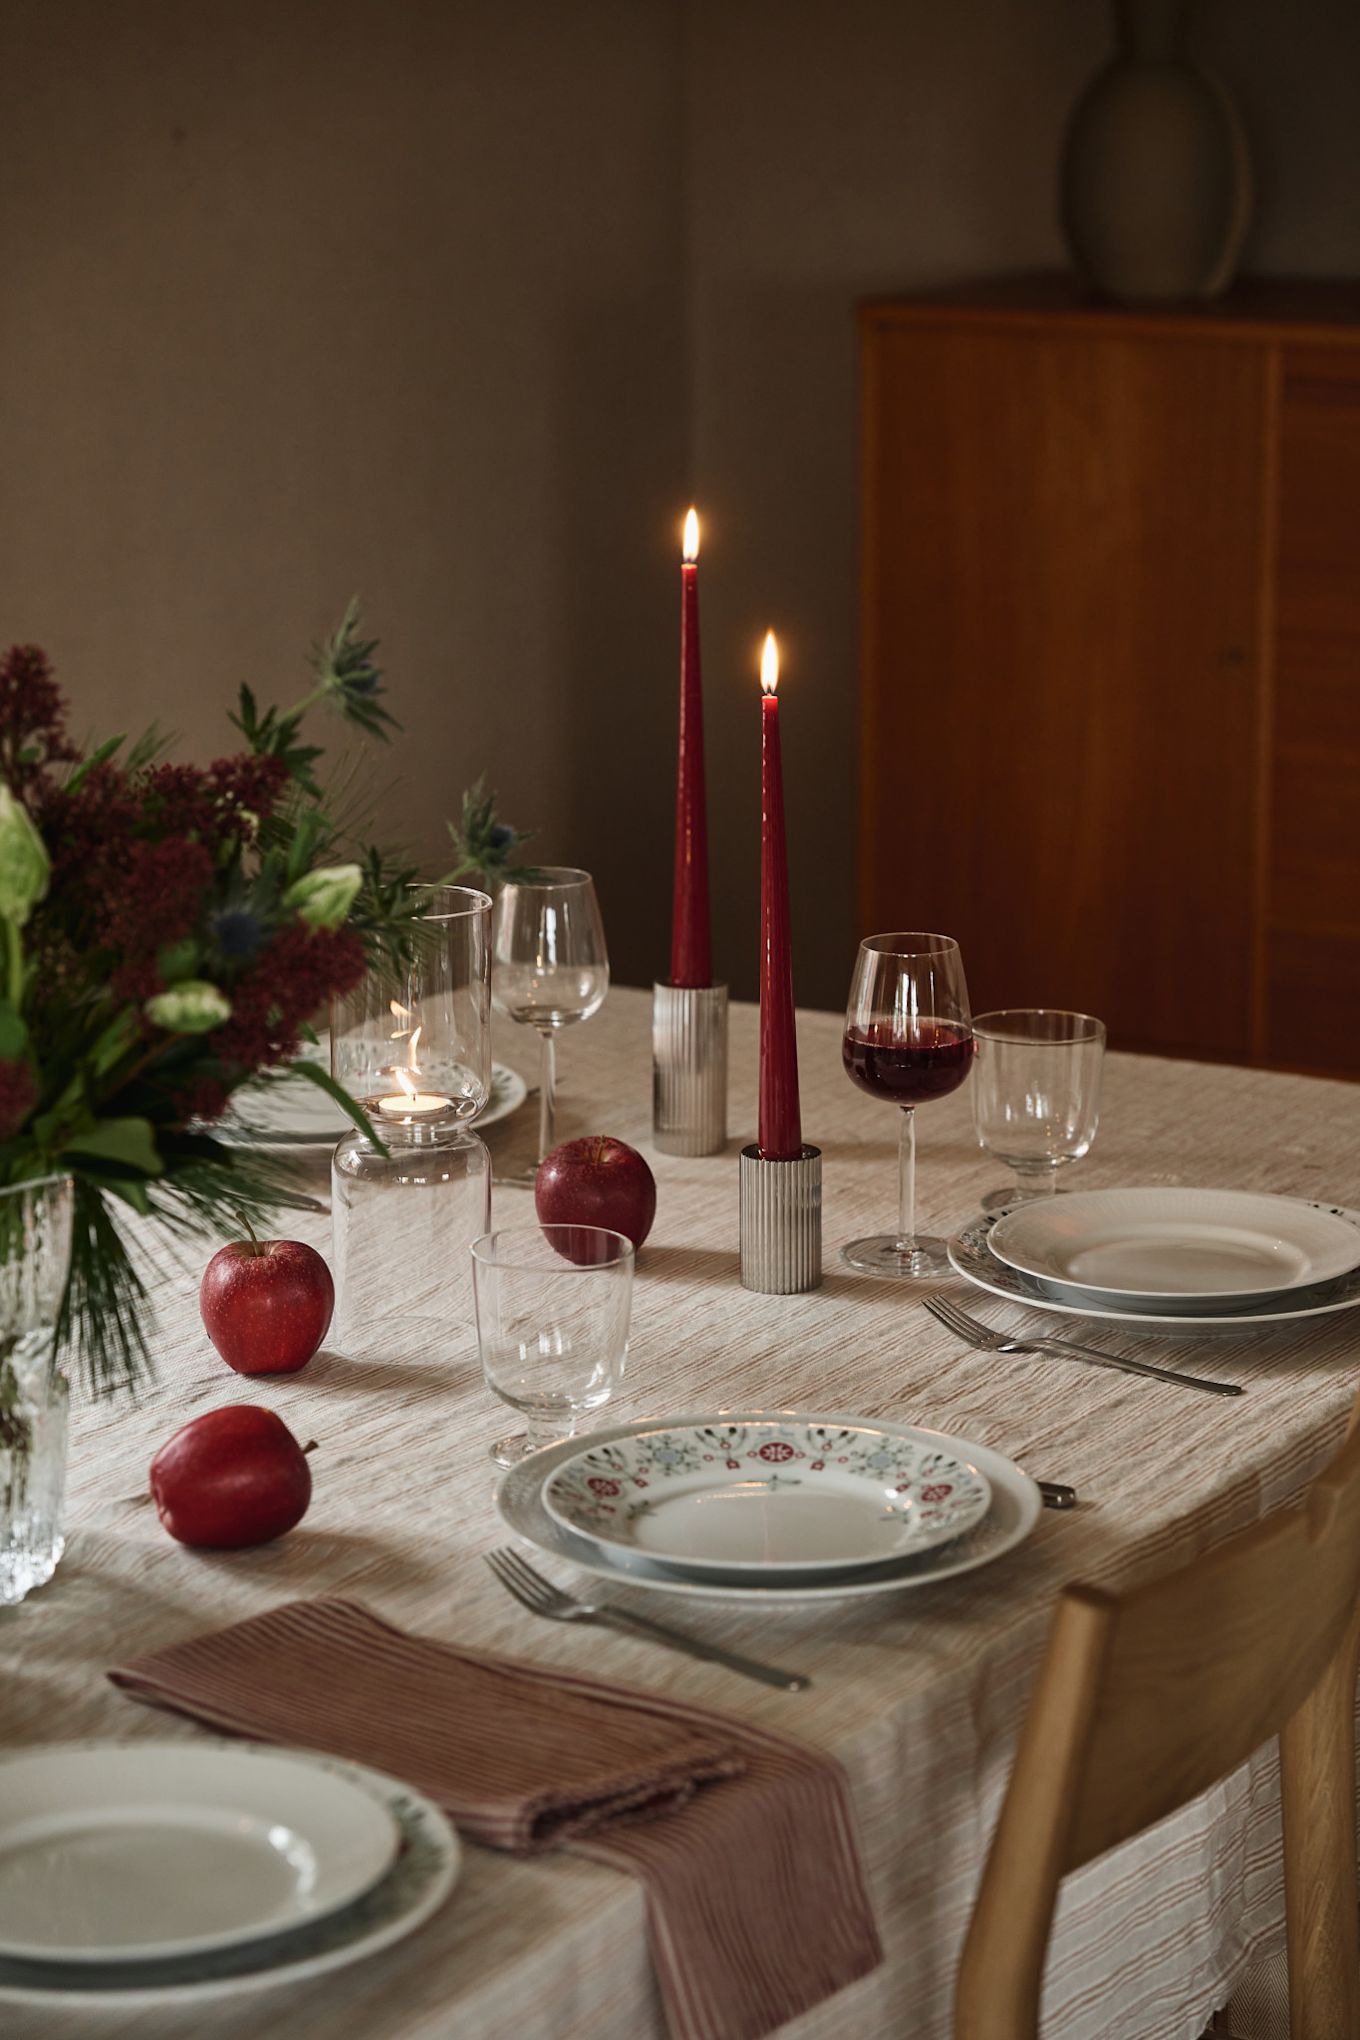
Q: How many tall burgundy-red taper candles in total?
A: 2